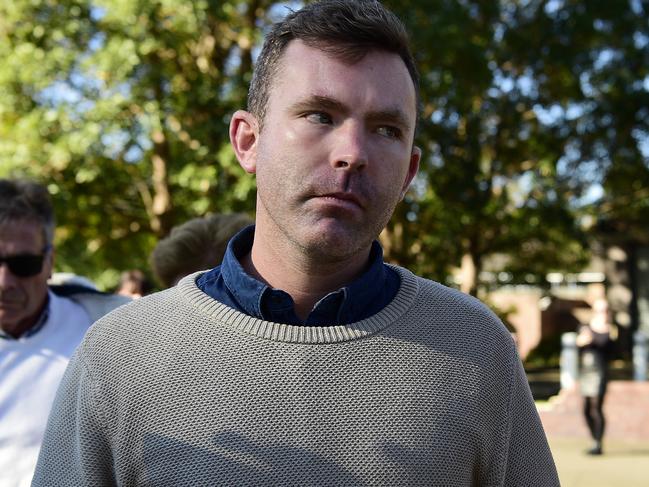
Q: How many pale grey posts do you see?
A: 2